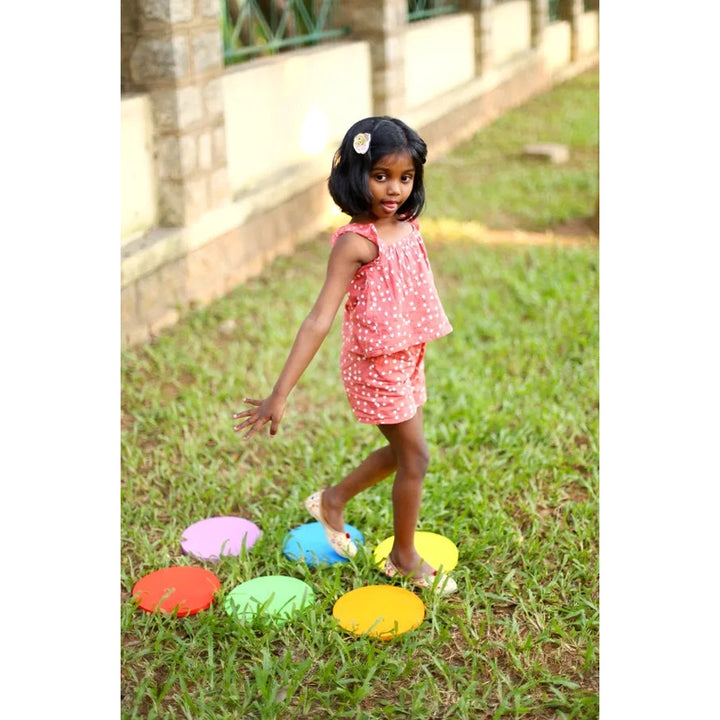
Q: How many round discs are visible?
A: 6